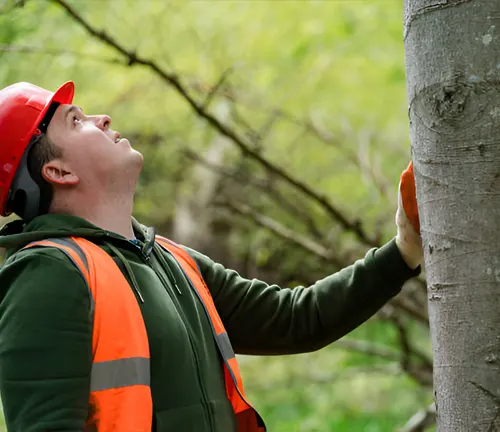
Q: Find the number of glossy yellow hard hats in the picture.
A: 0